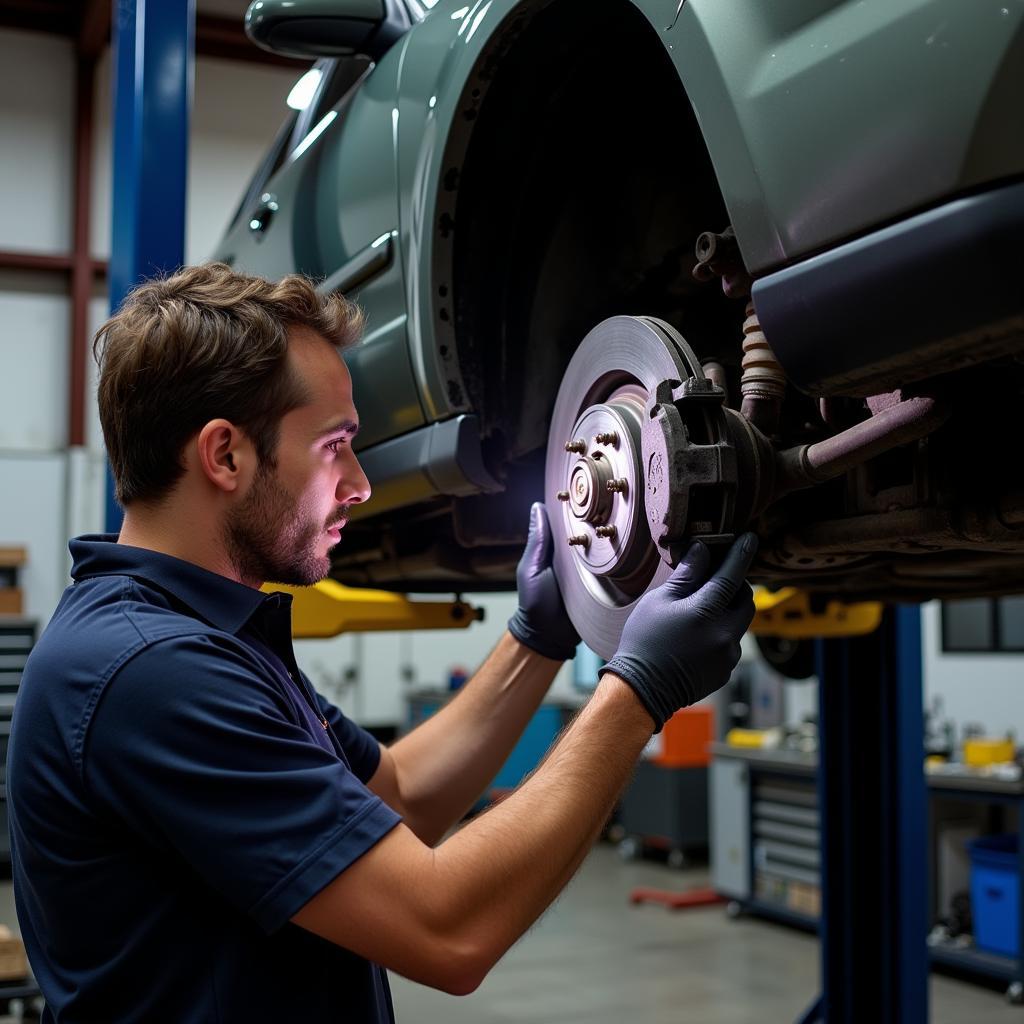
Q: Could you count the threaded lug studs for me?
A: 6